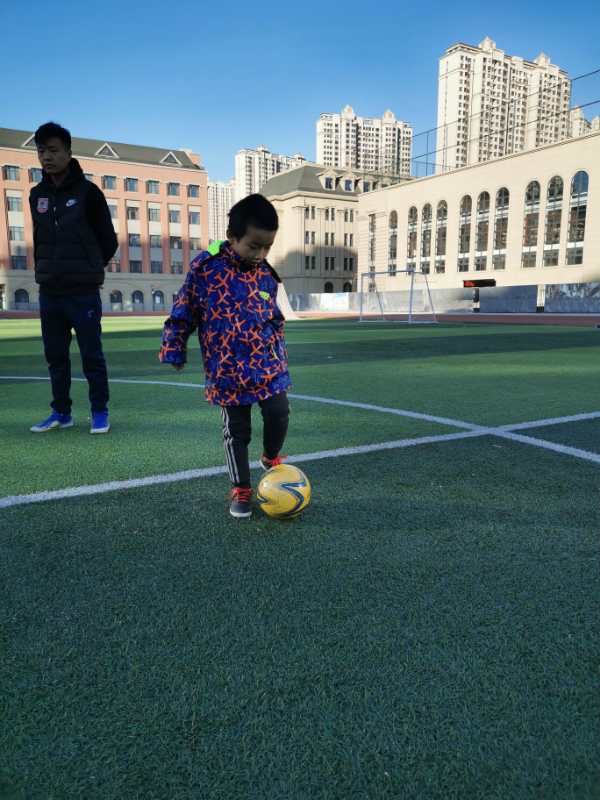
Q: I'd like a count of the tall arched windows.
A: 10